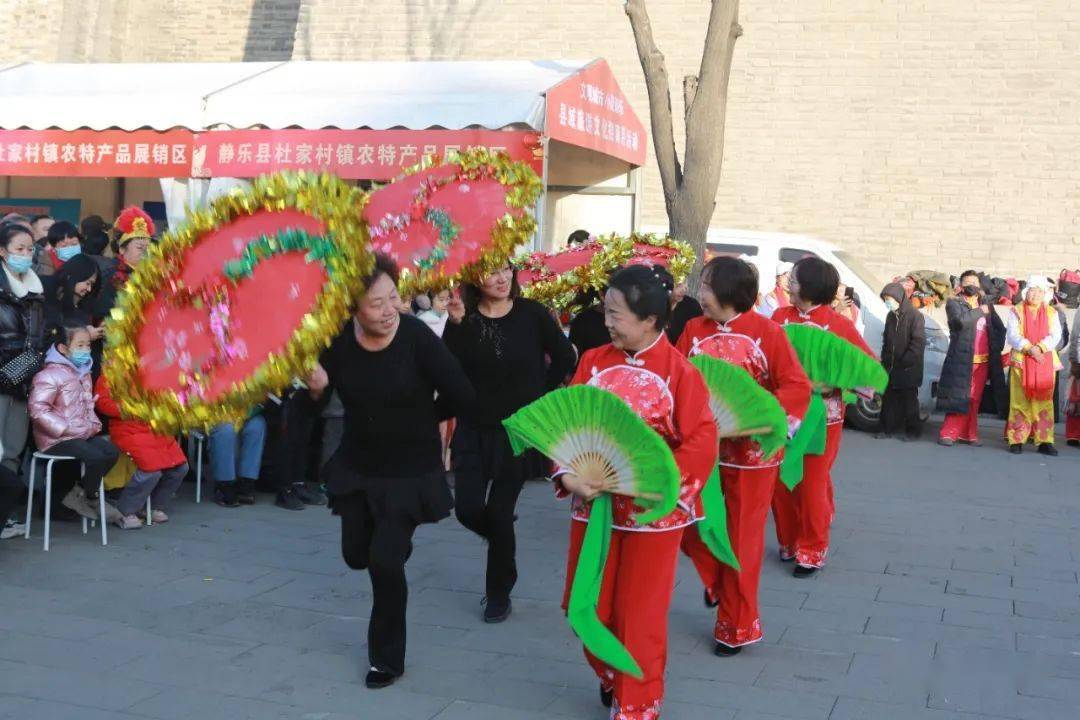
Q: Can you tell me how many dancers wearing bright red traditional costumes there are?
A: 3